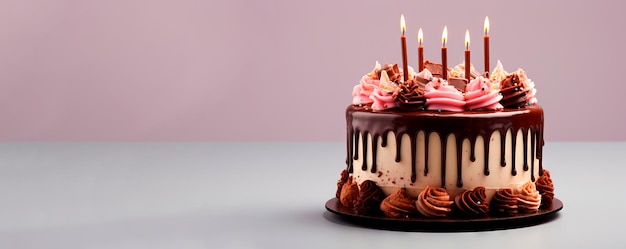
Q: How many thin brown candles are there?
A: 5